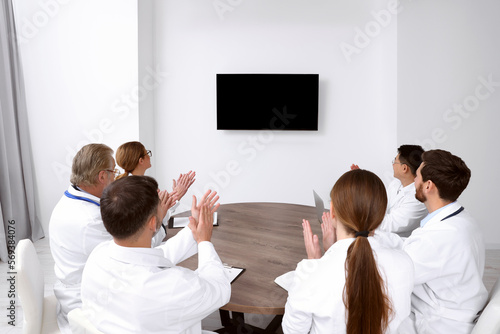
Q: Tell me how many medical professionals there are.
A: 6